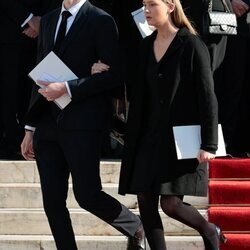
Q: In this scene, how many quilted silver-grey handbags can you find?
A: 1